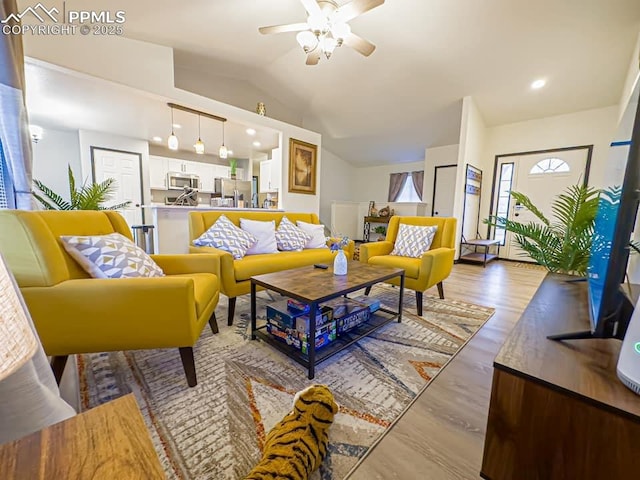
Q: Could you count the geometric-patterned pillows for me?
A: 4